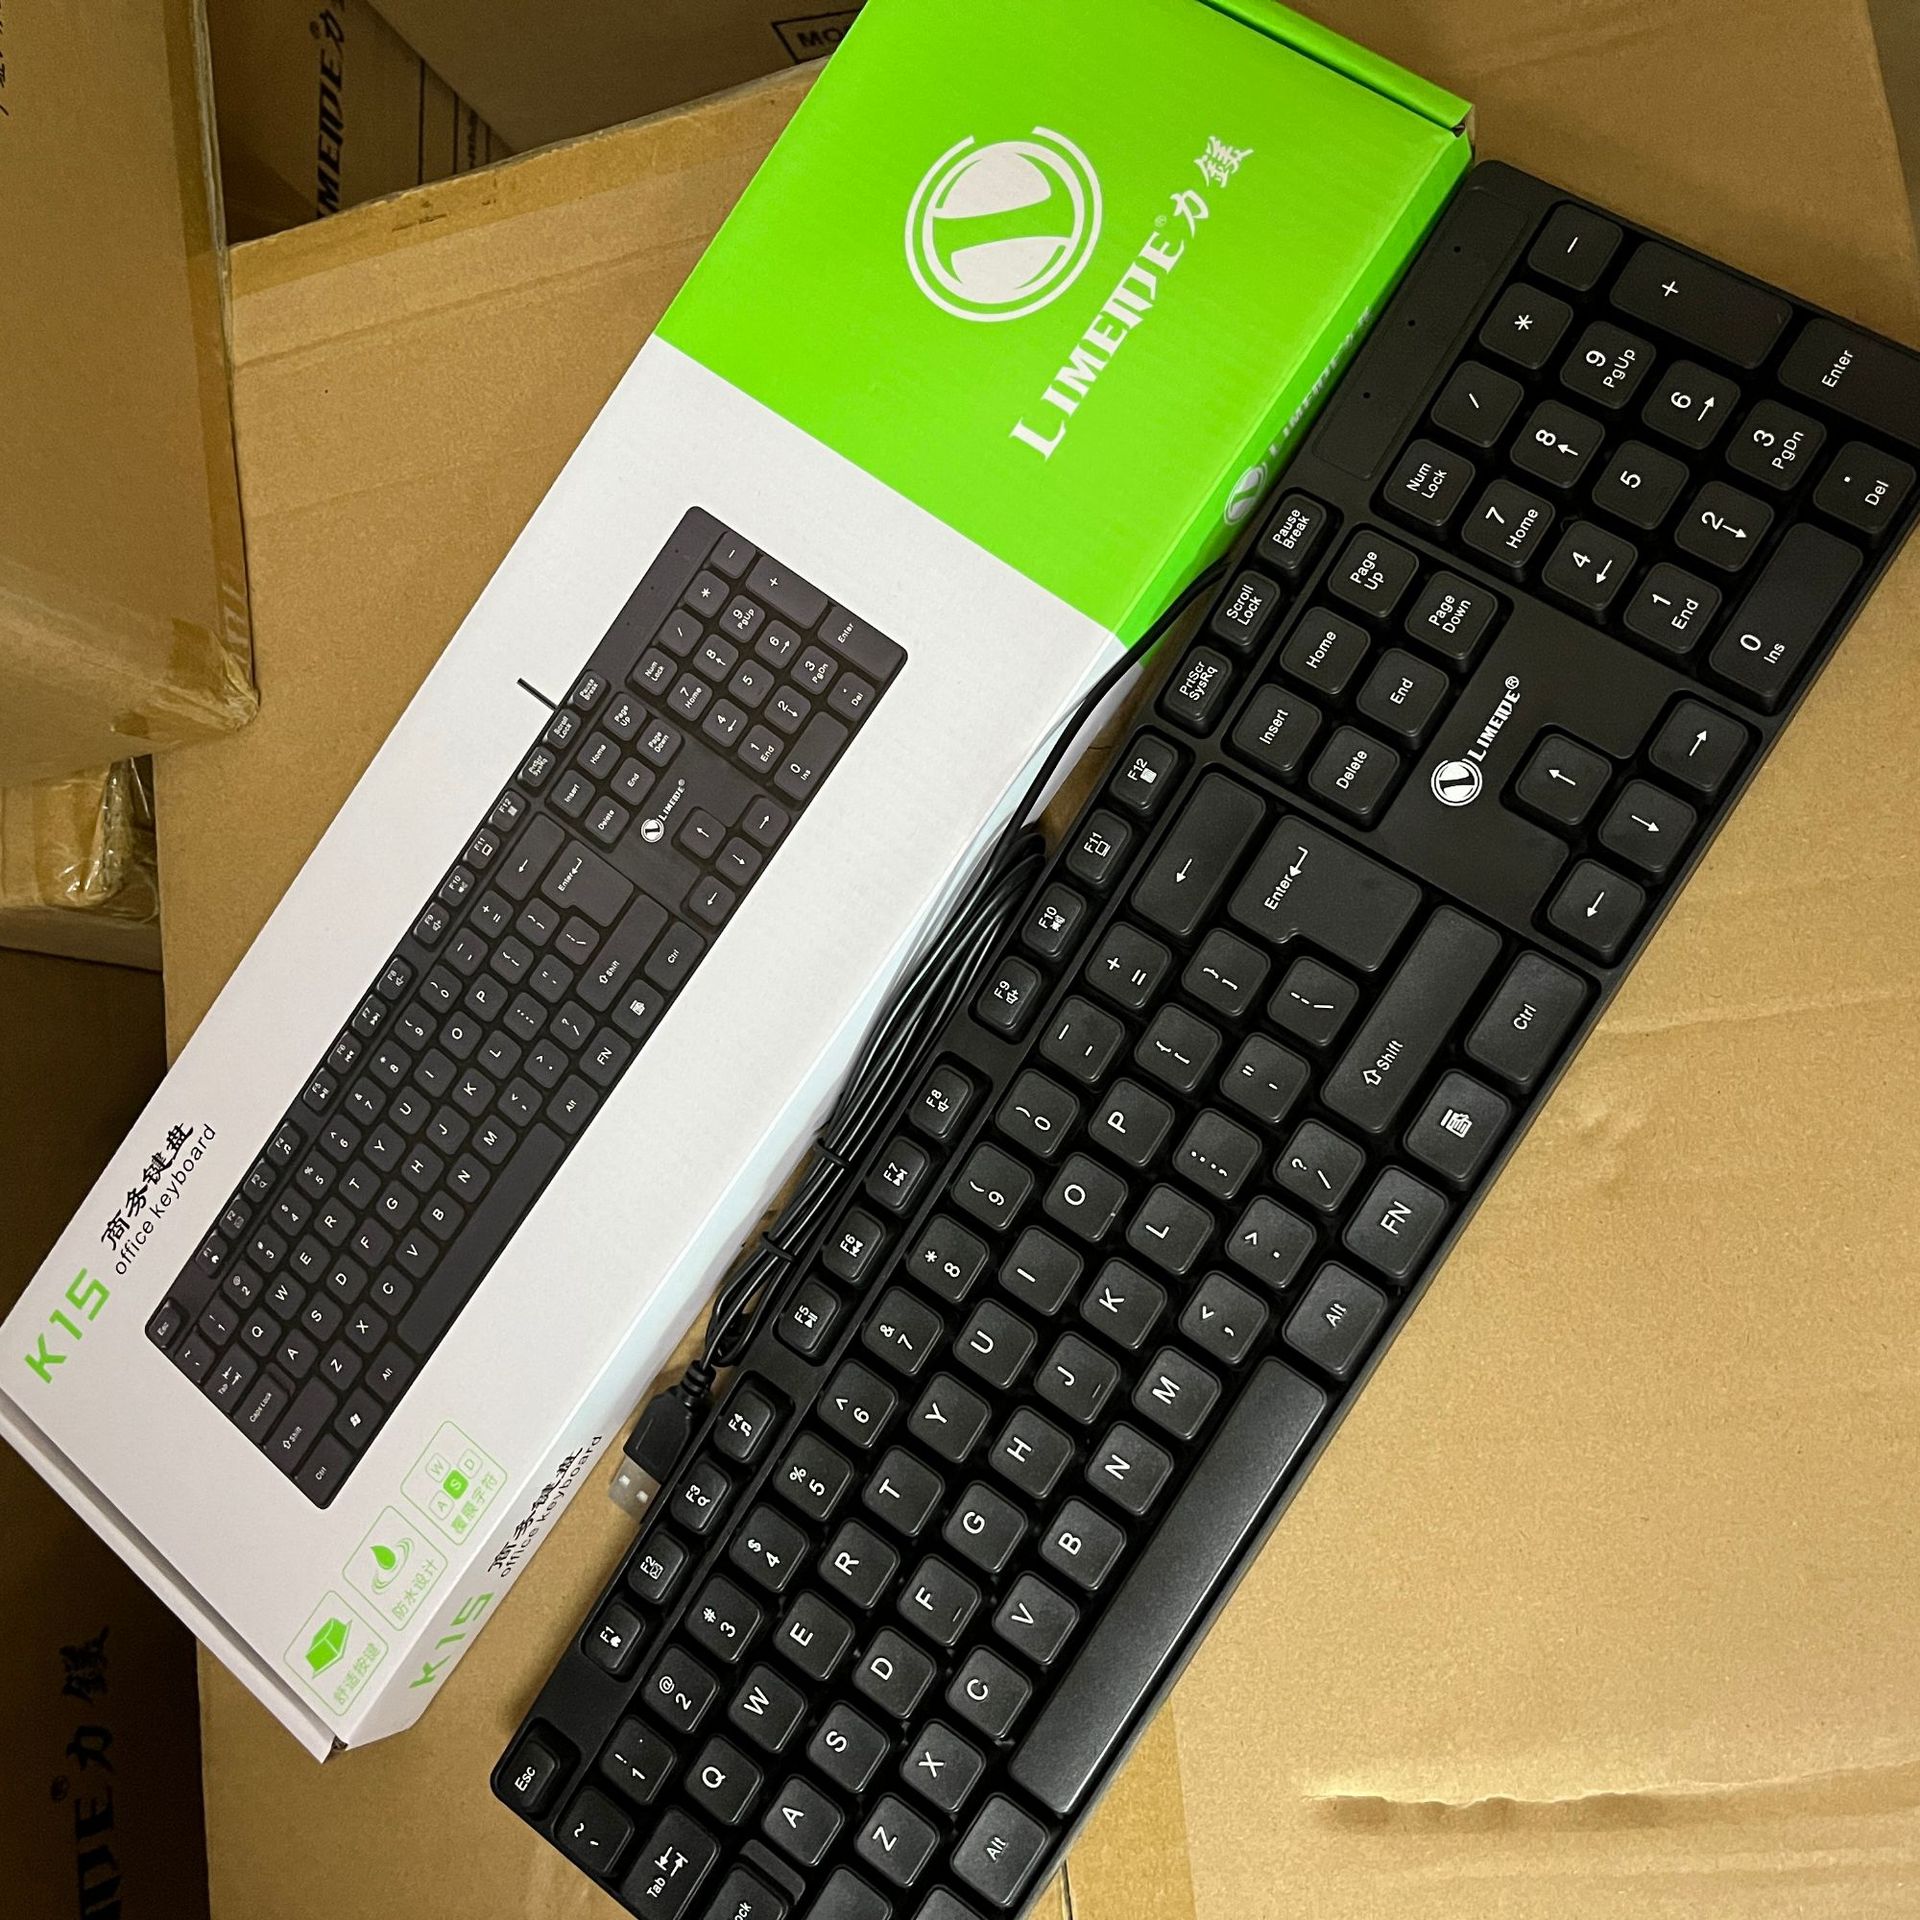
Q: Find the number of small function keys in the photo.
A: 12